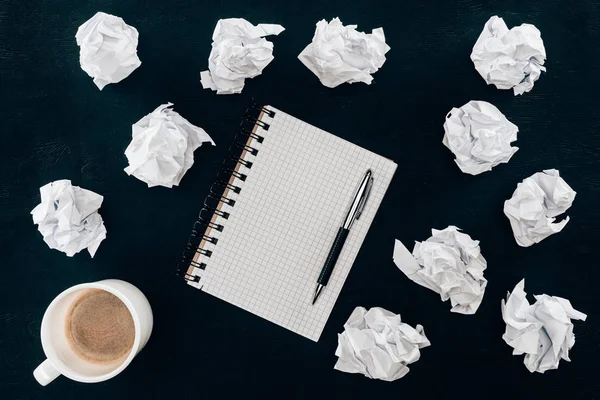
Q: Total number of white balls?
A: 11